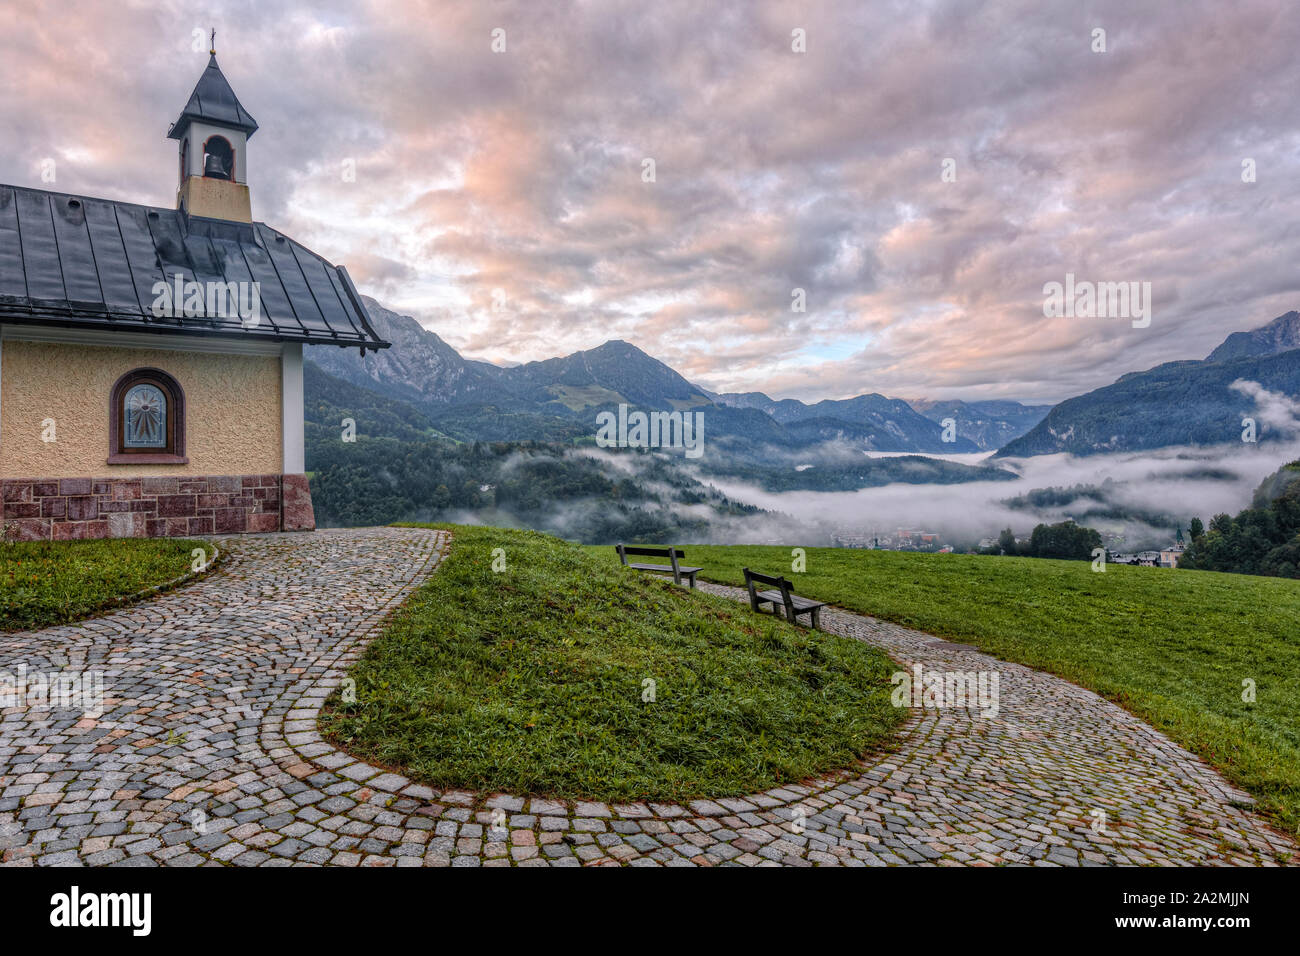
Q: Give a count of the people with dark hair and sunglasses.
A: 0